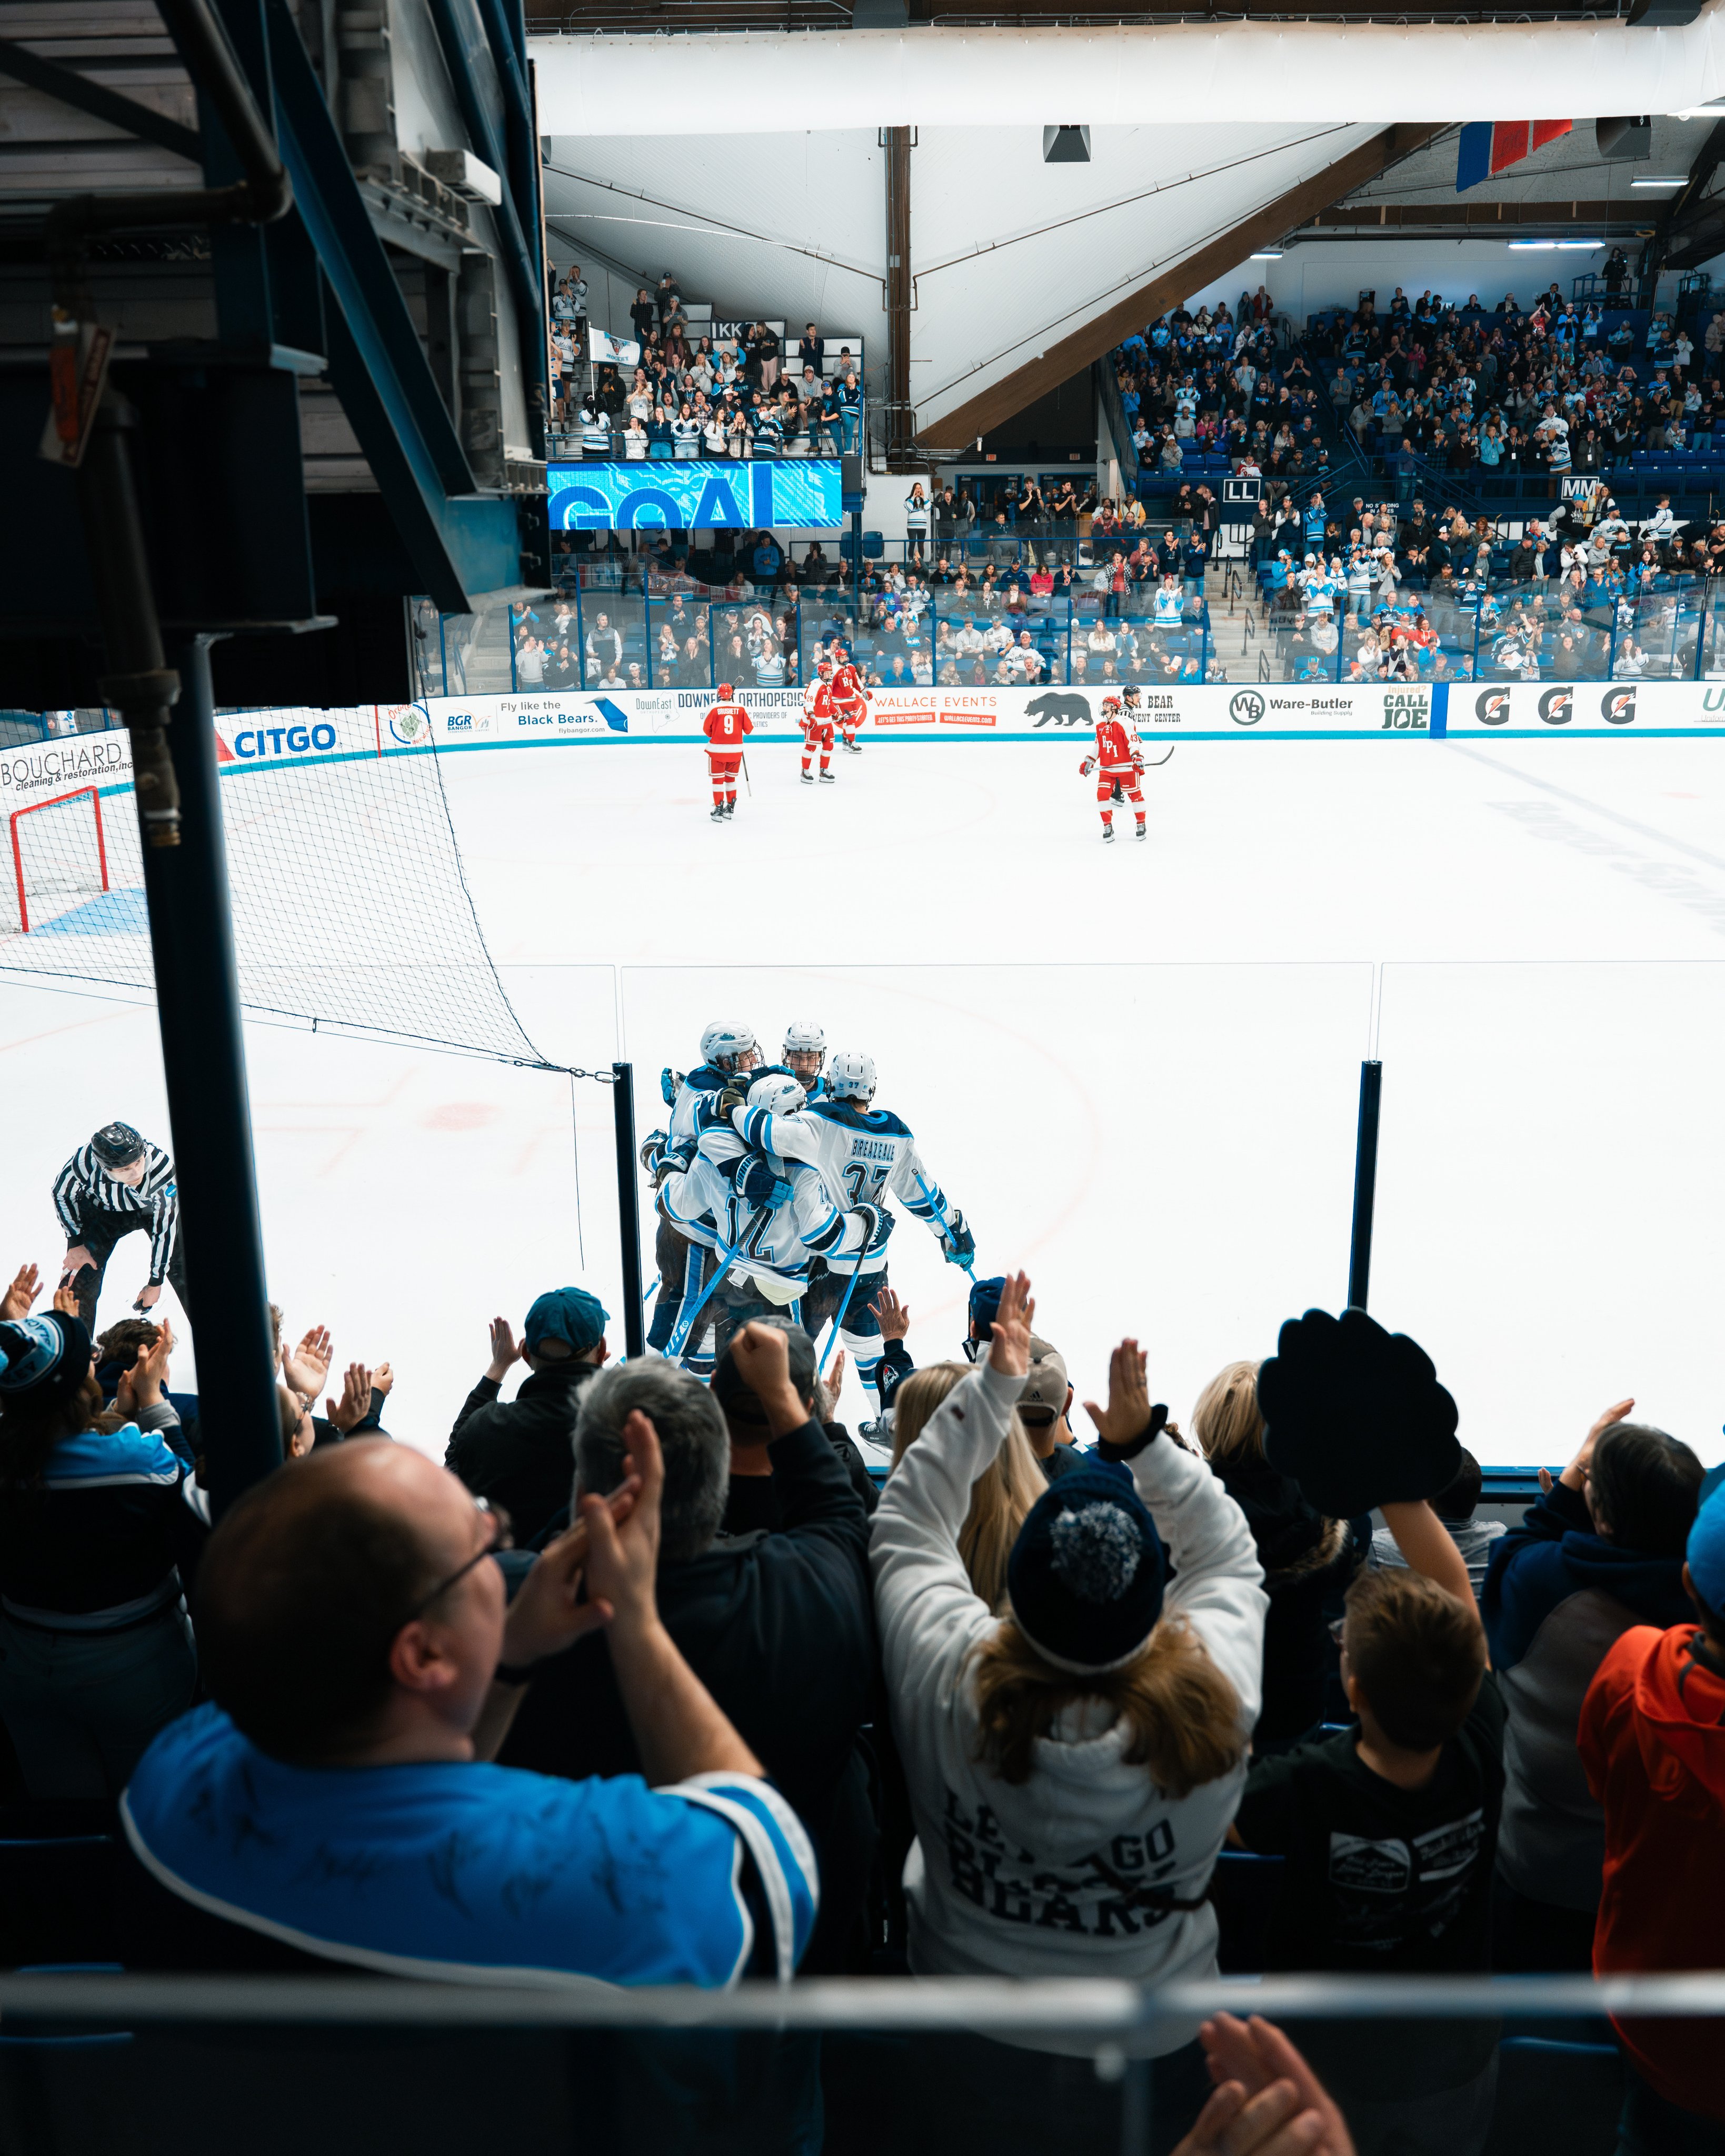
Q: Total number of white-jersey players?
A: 4